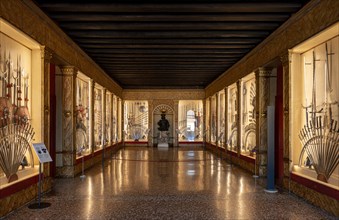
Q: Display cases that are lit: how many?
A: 14